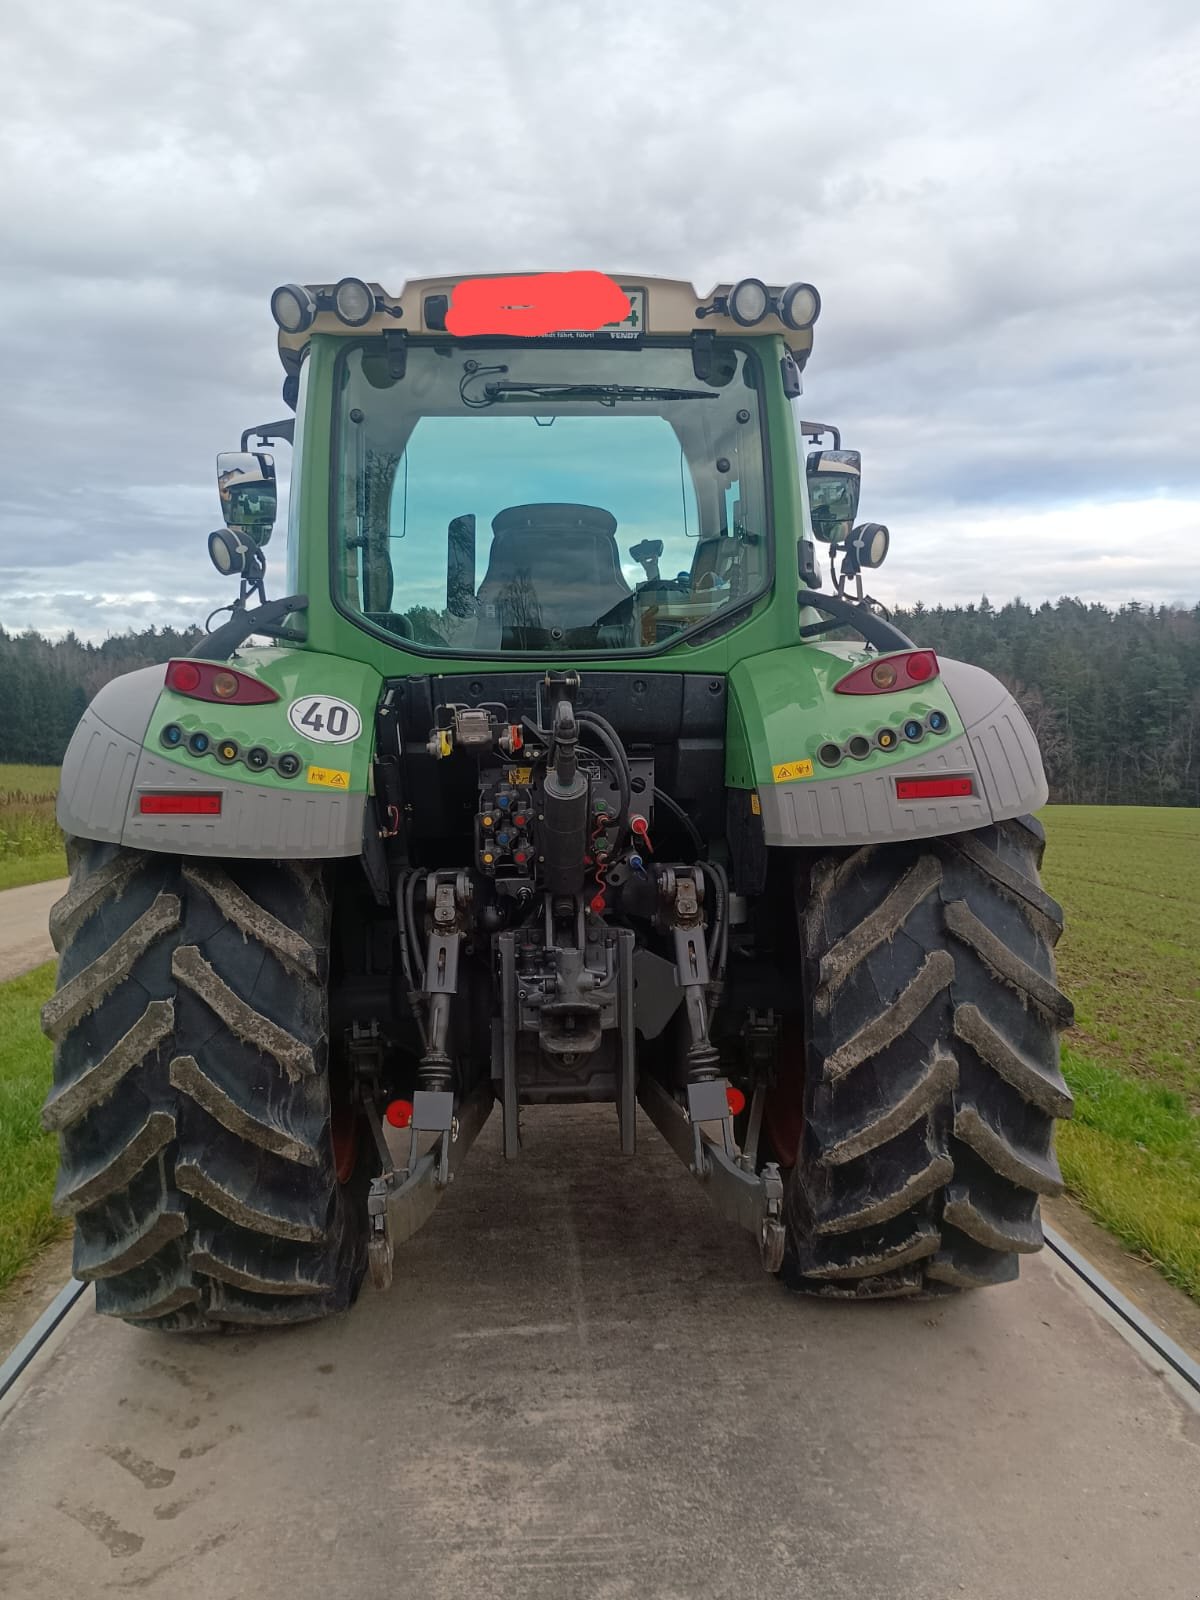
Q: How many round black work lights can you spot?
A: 6